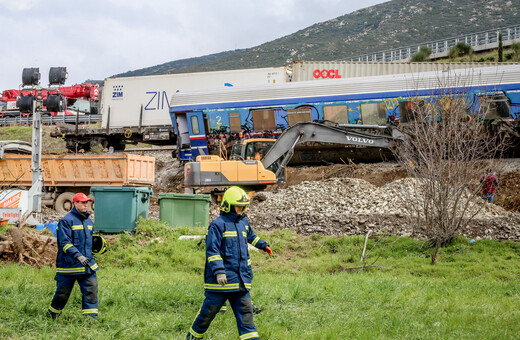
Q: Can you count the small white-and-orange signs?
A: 1